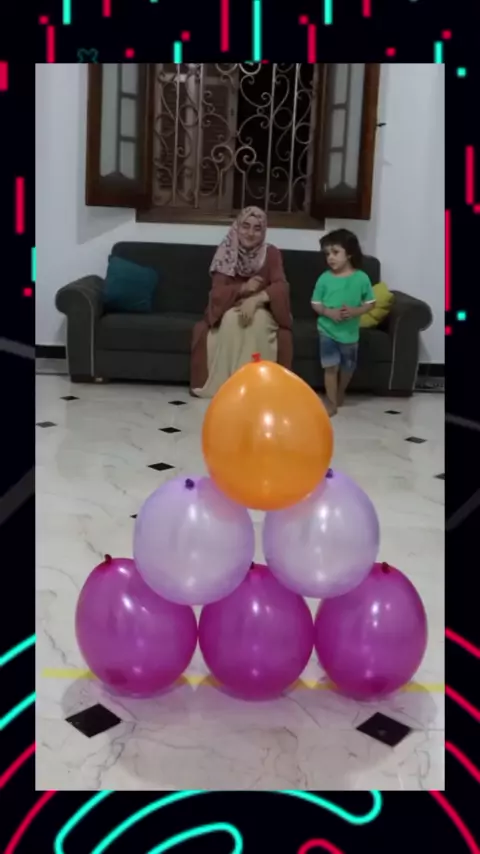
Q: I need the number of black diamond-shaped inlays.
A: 11